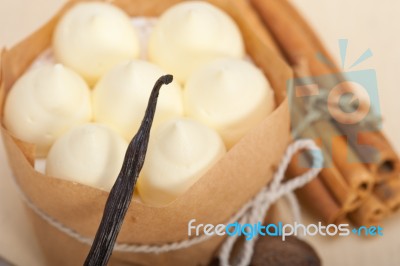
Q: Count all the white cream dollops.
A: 7